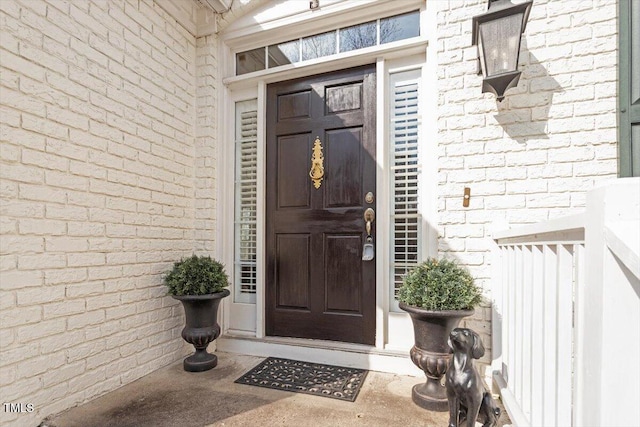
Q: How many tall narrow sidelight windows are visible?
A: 2